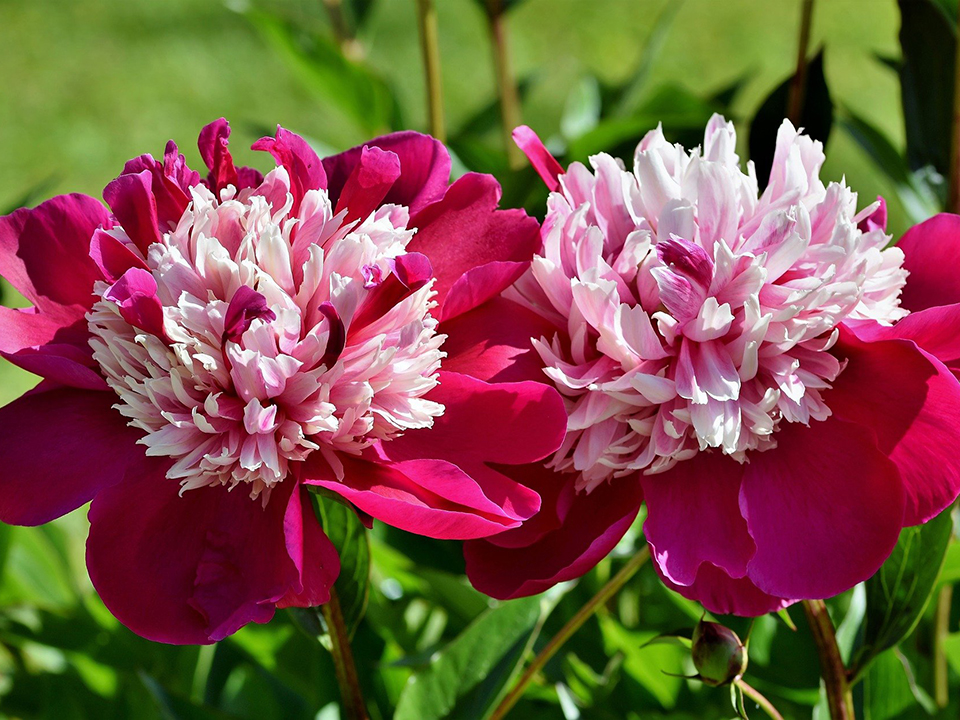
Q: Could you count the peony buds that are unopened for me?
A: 1